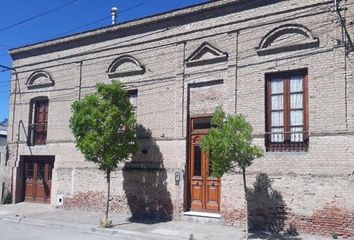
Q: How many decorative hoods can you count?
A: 4